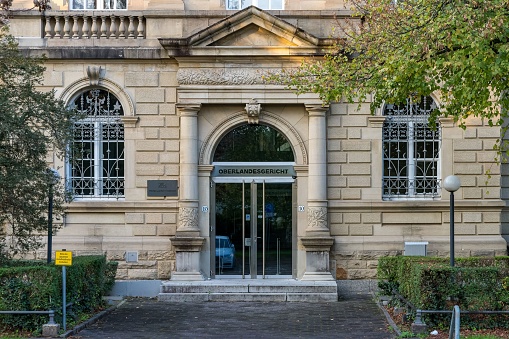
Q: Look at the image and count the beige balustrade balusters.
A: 11